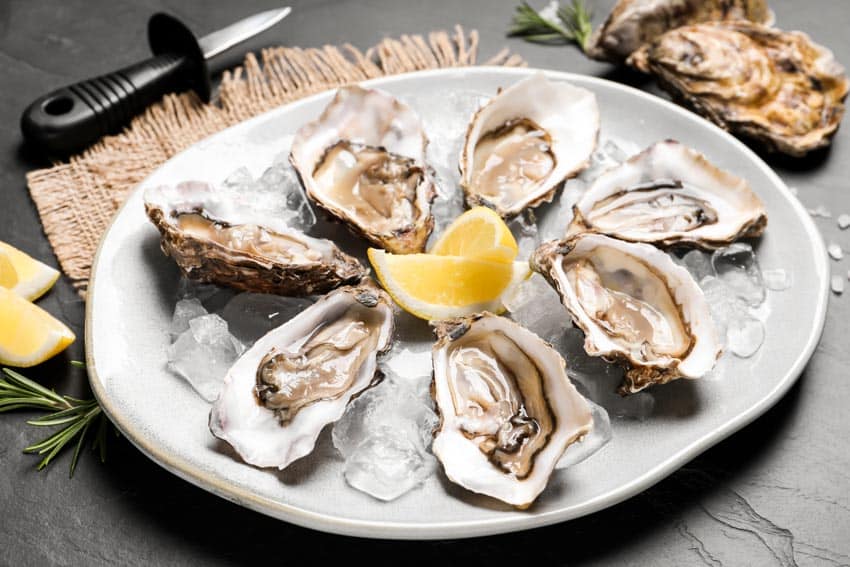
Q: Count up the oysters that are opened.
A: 7